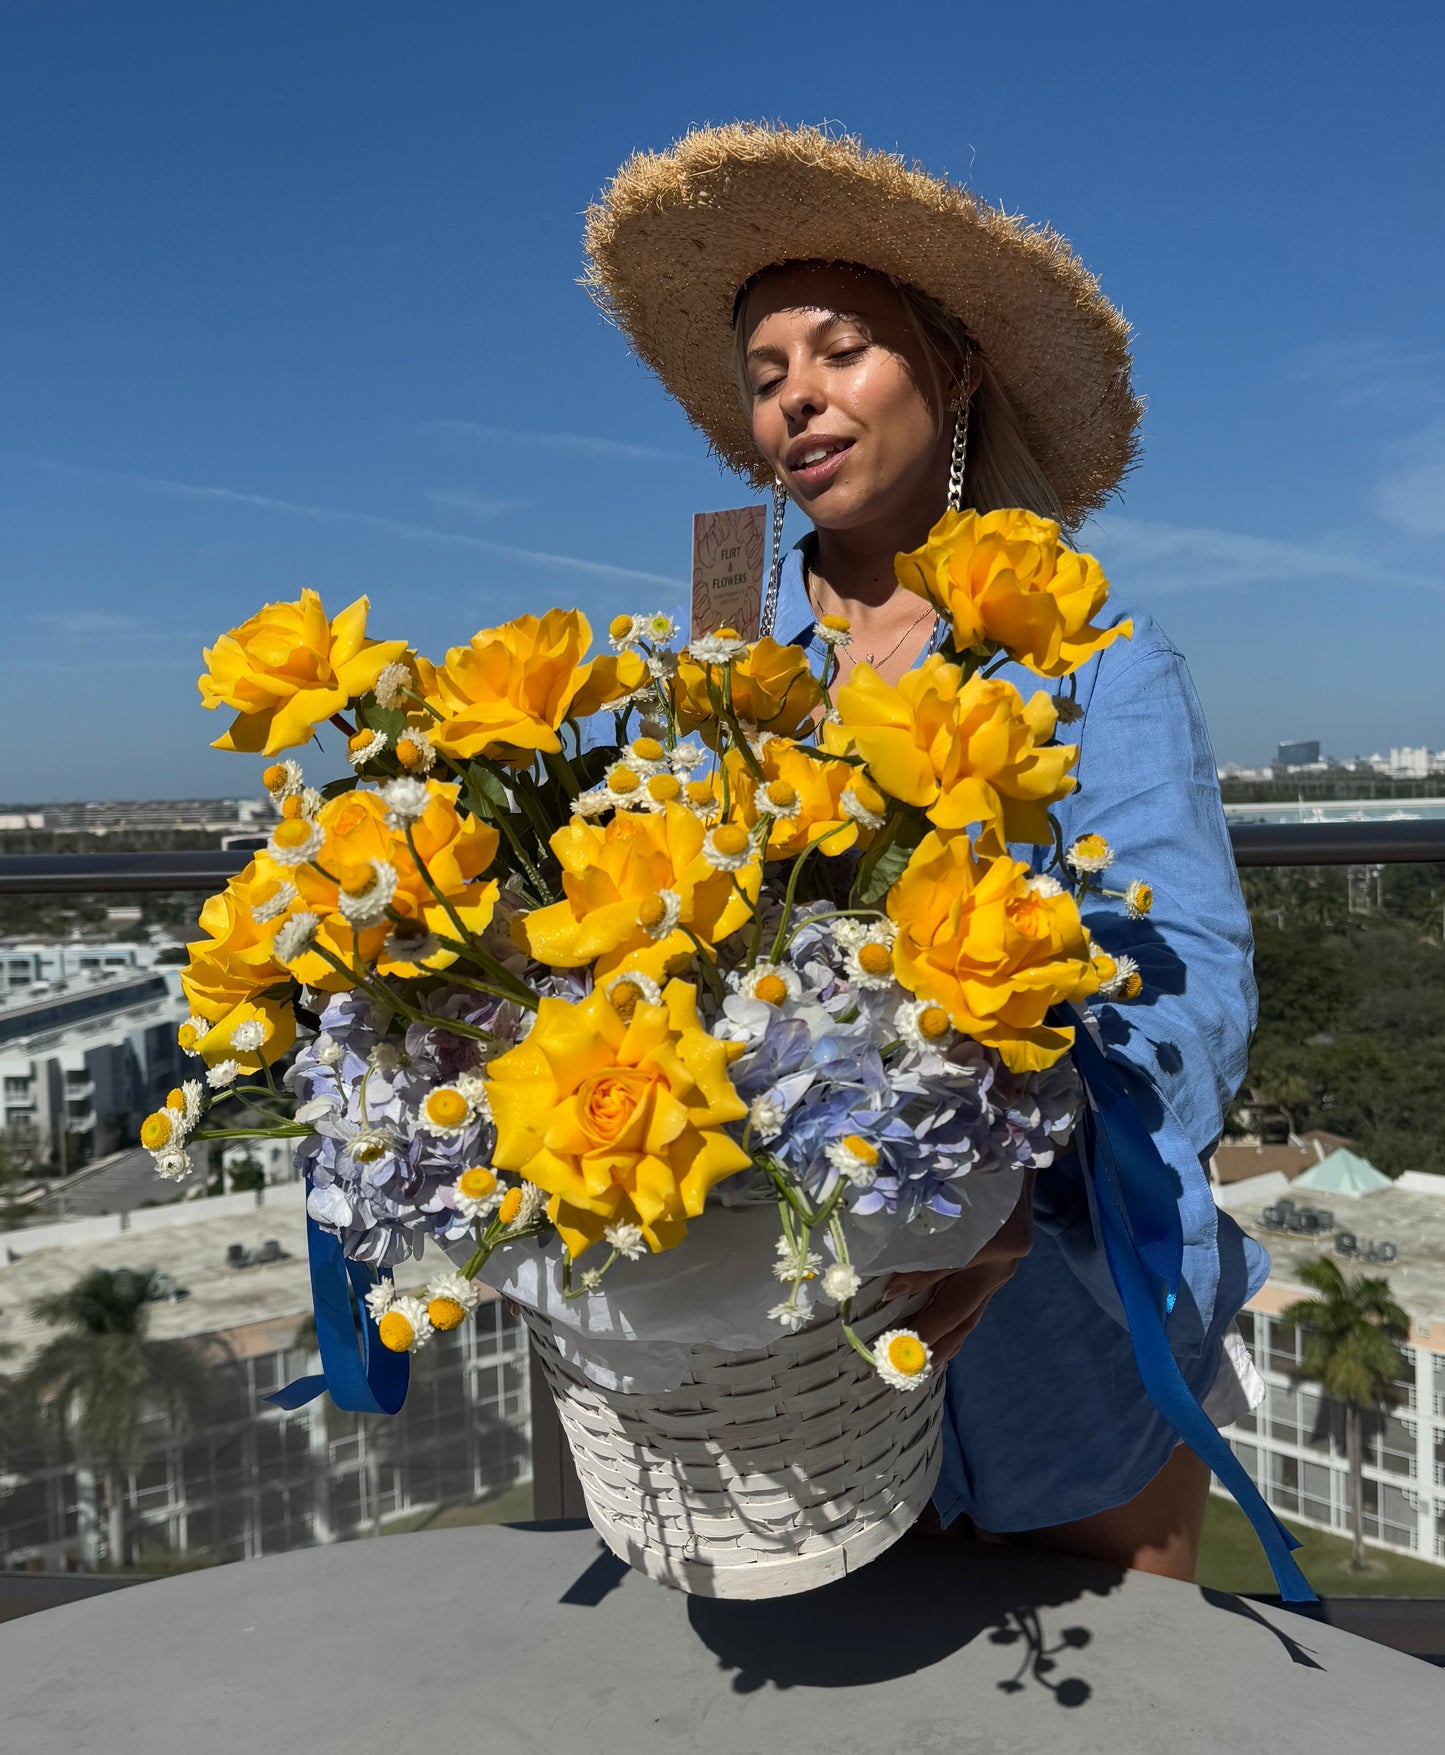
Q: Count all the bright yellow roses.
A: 11